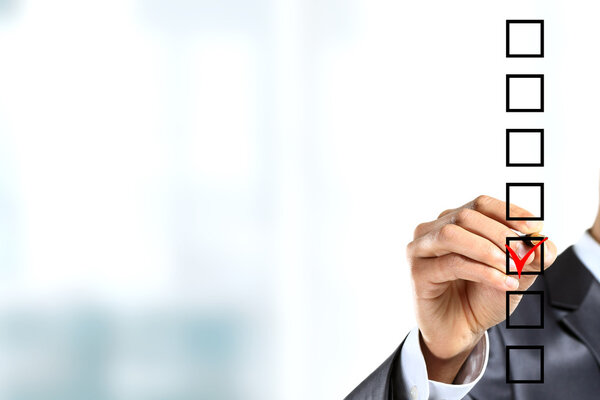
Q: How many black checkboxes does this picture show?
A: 7